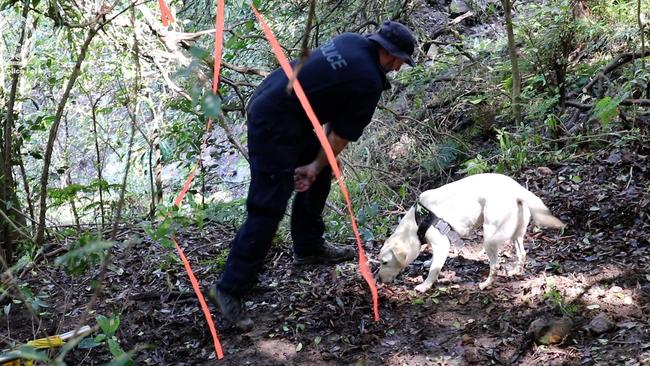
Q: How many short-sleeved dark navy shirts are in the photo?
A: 1